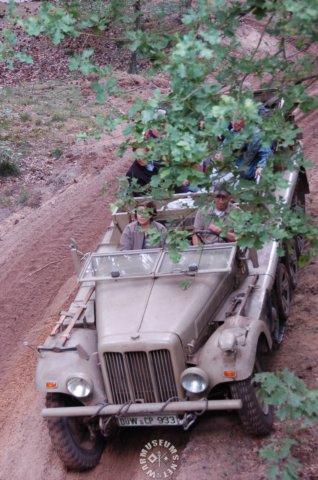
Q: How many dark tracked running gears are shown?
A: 1